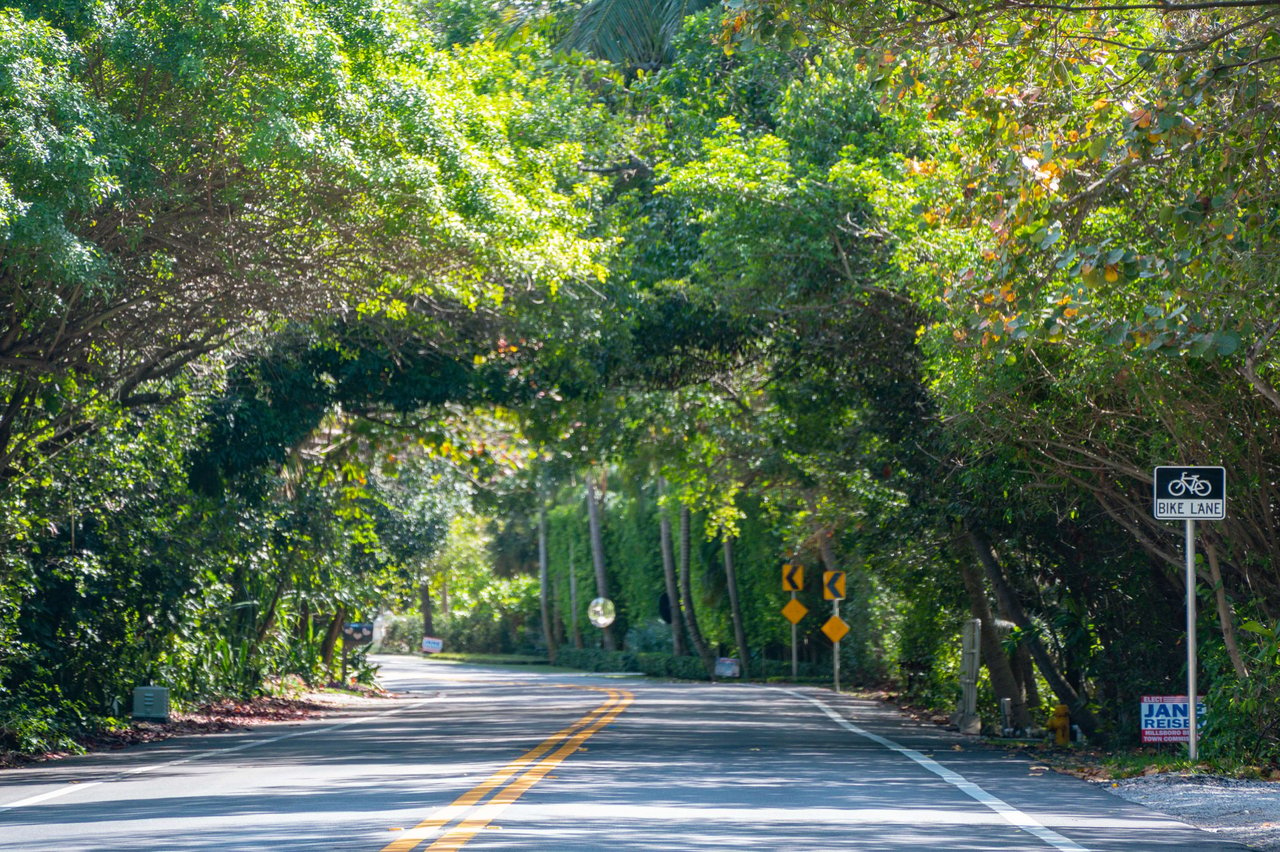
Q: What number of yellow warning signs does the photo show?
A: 4